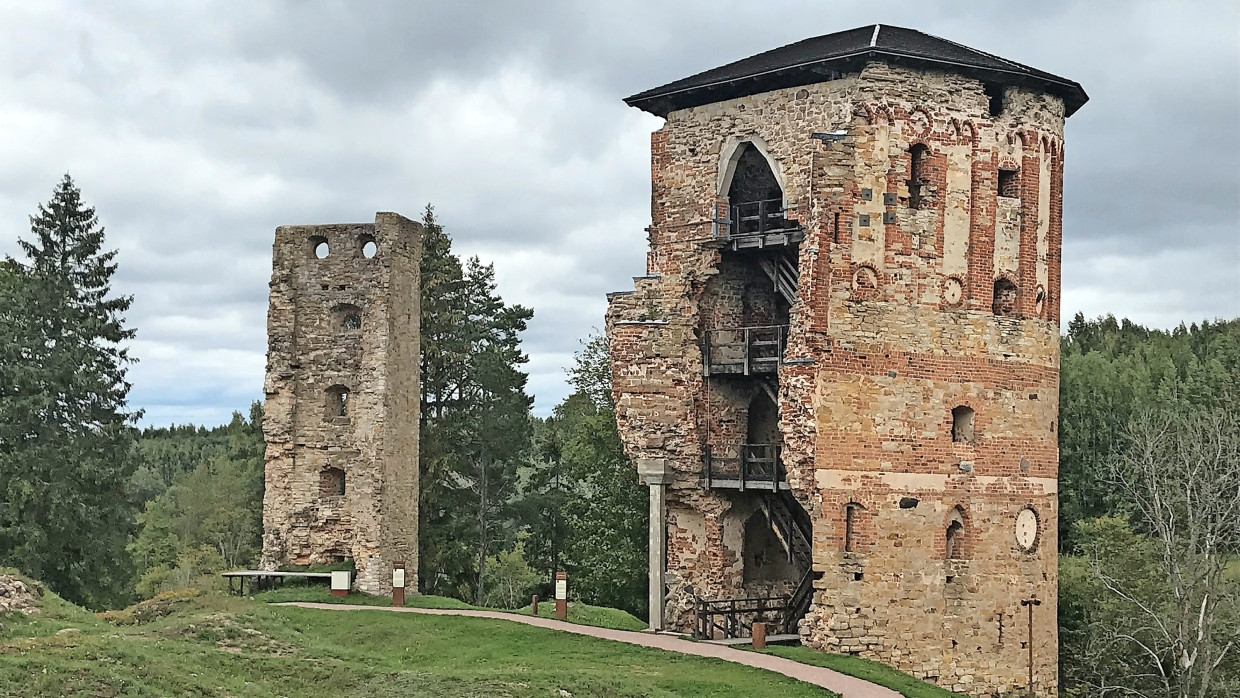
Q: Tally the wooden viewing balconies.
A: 3